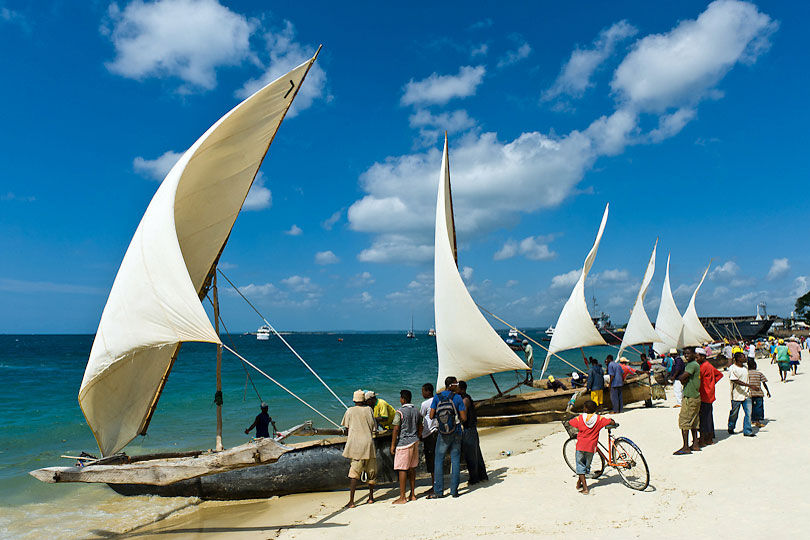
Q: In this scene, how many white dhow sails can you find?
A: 6